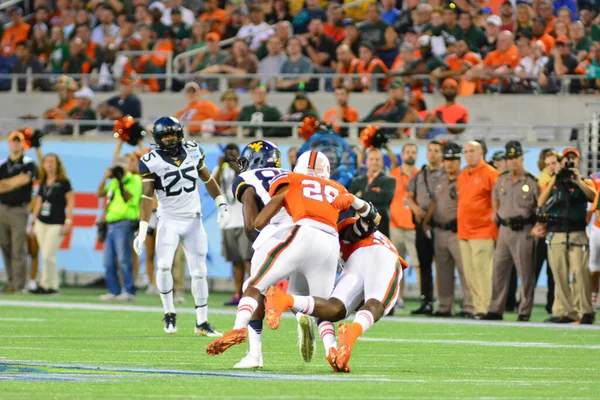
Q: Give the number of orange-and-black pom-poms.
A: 4